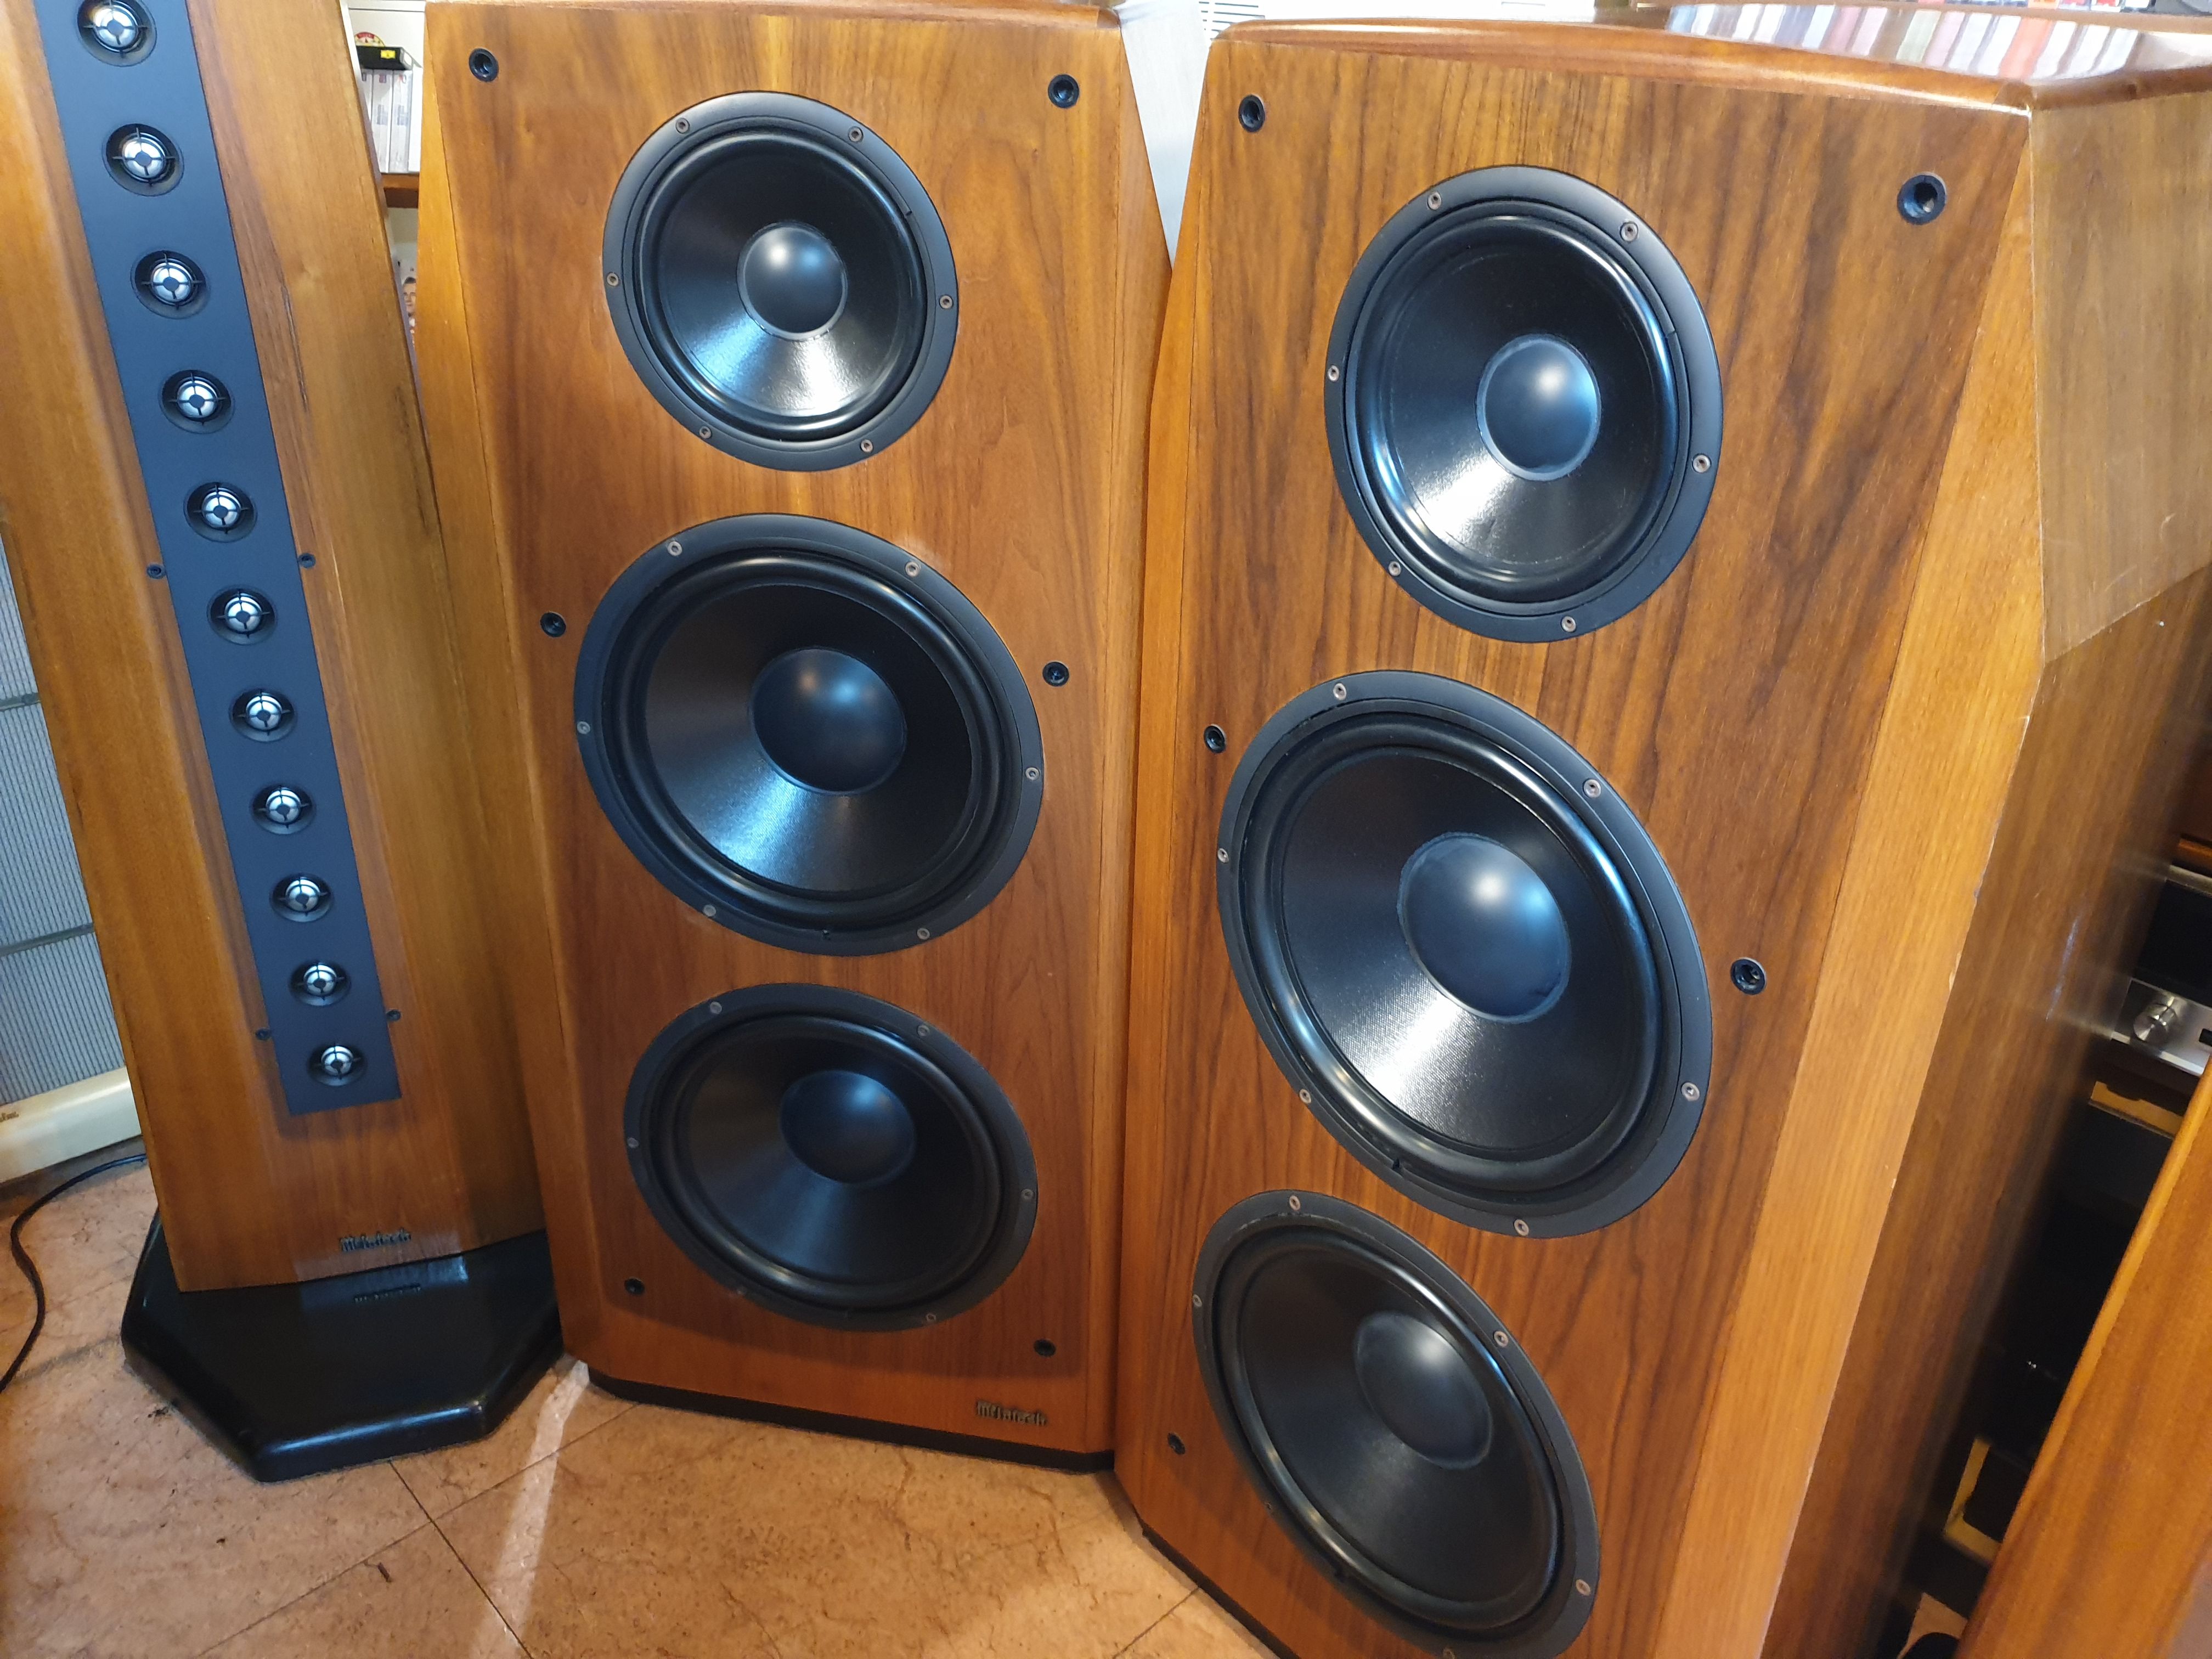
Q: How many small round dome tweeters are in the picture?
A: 11